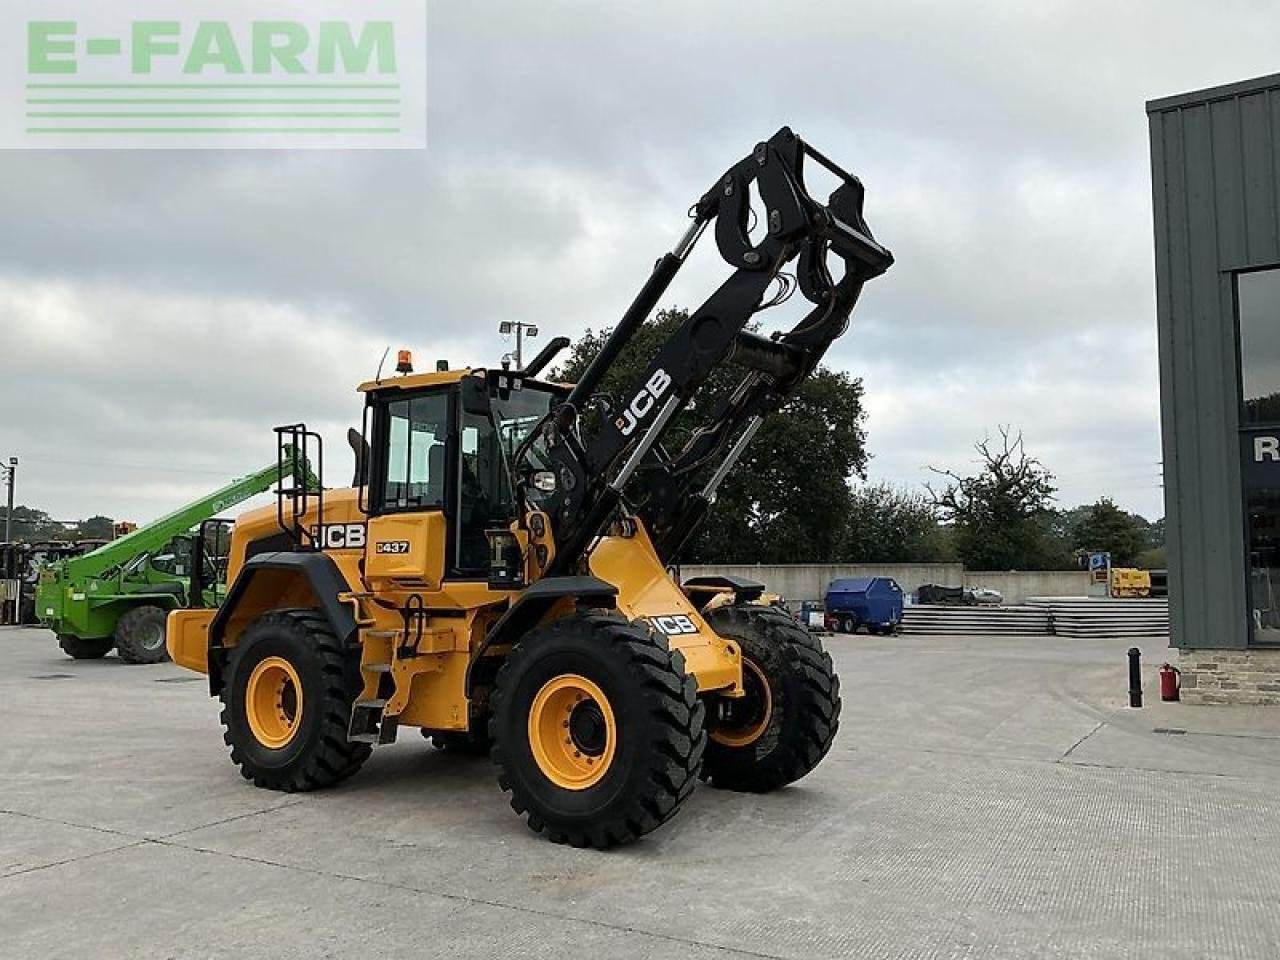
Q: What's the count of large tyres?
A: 4